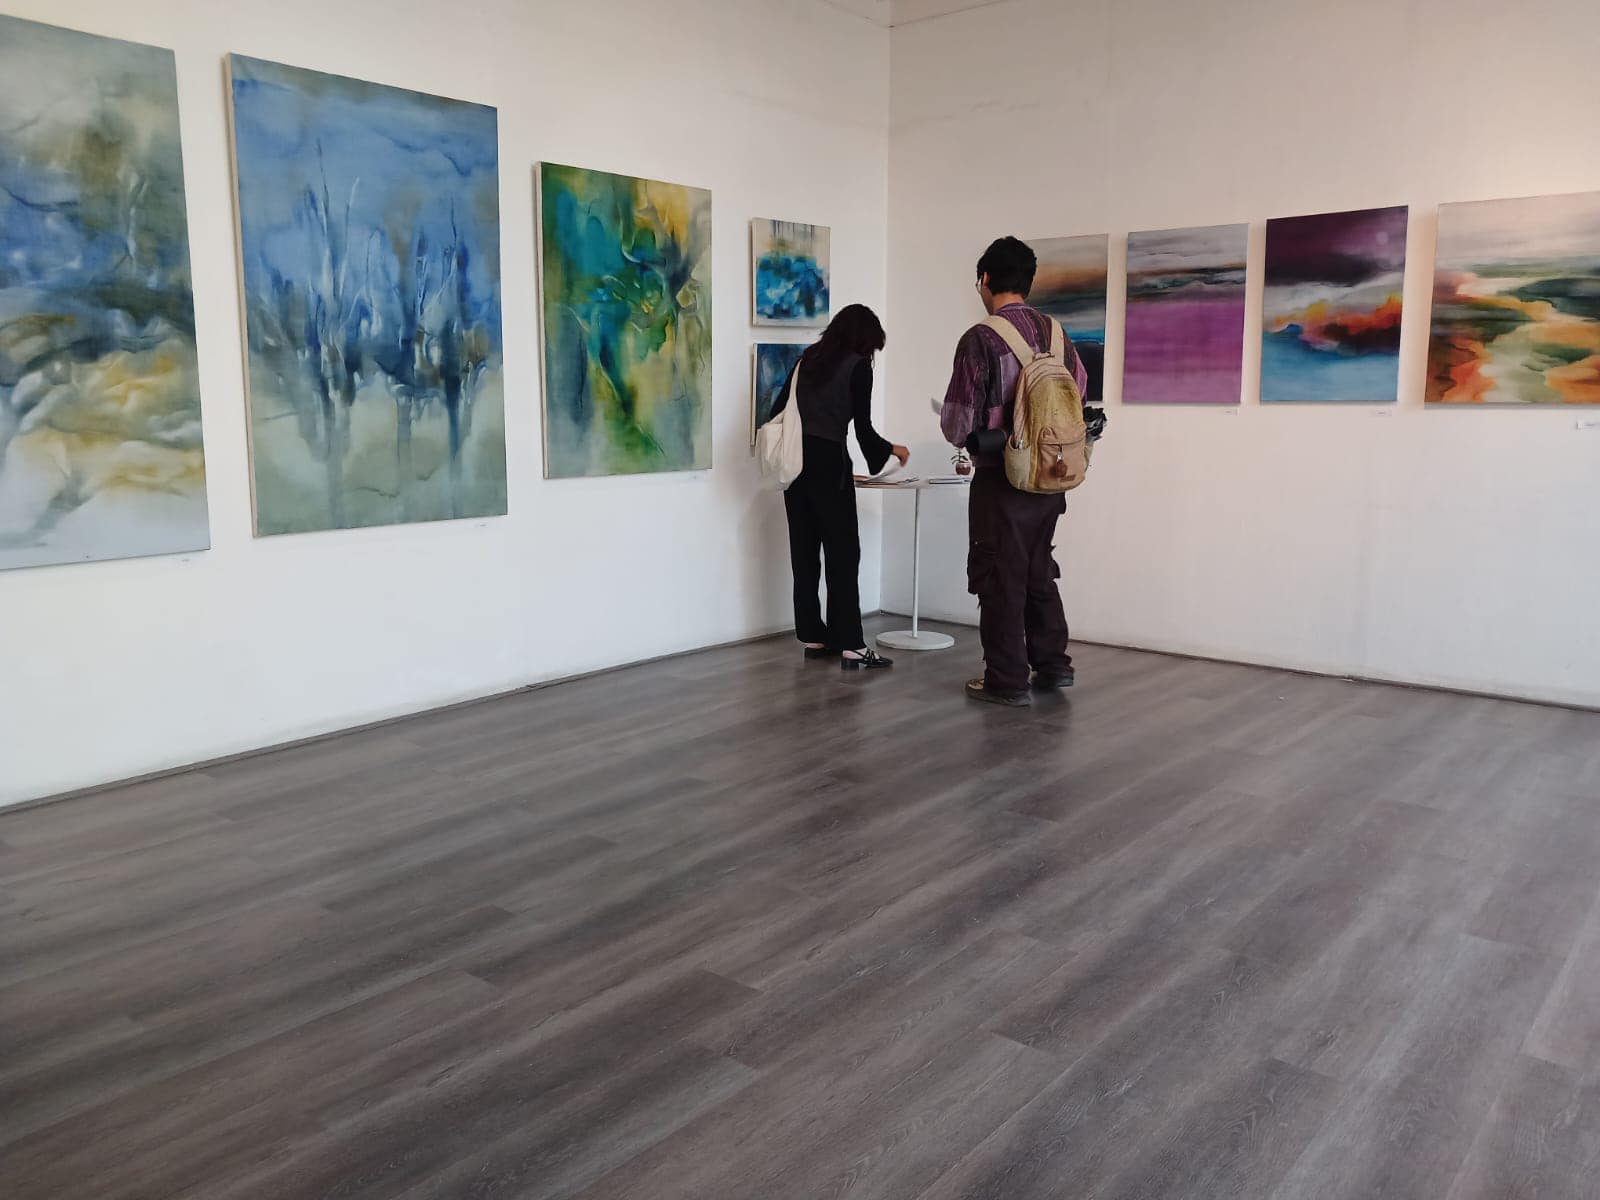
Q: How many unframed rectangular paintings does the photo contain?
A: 9